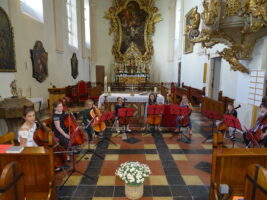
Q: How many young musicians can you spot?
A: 8